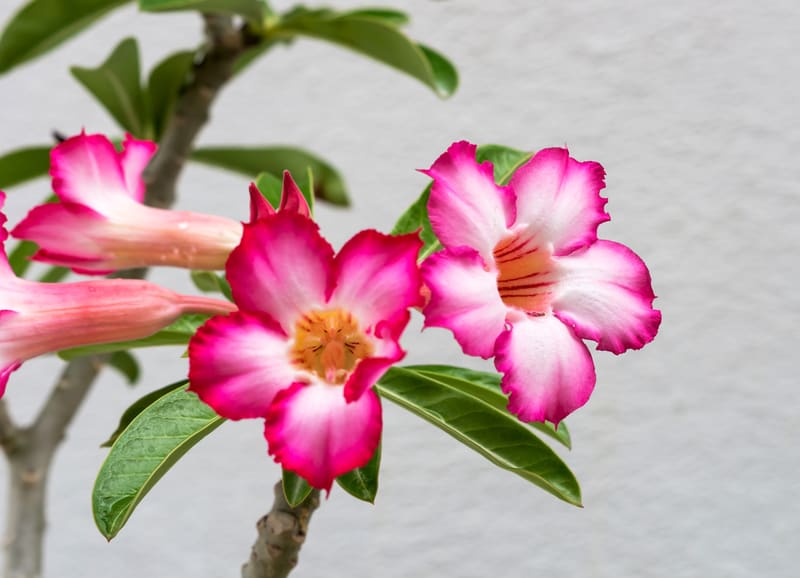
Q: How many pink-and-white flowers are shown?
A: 4